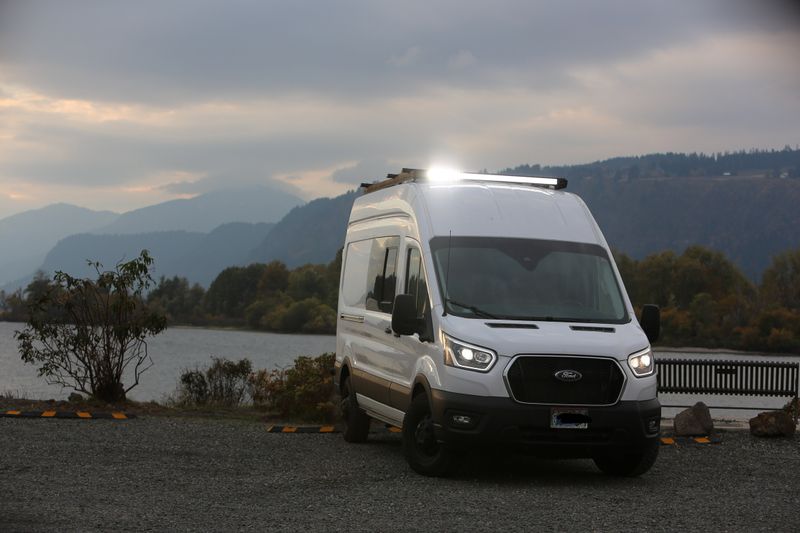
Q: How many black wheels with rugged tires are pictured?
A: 3